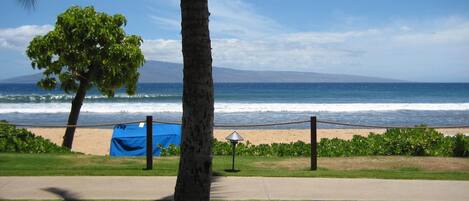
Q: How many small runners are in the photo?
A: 0